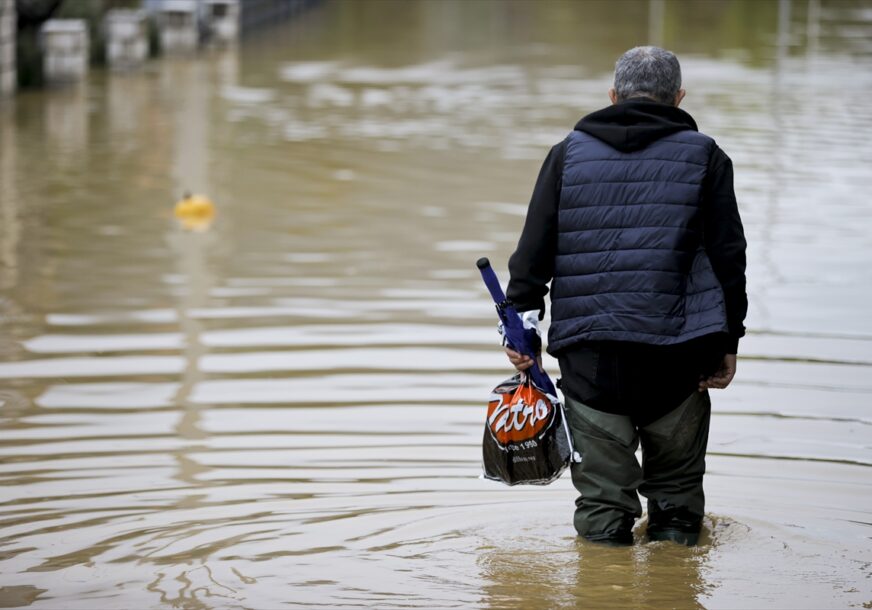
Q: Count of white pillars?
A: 5